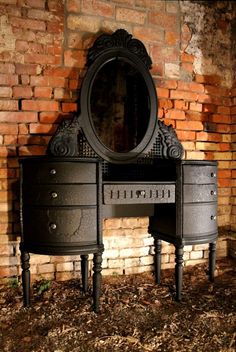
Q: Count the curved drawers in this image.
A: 6